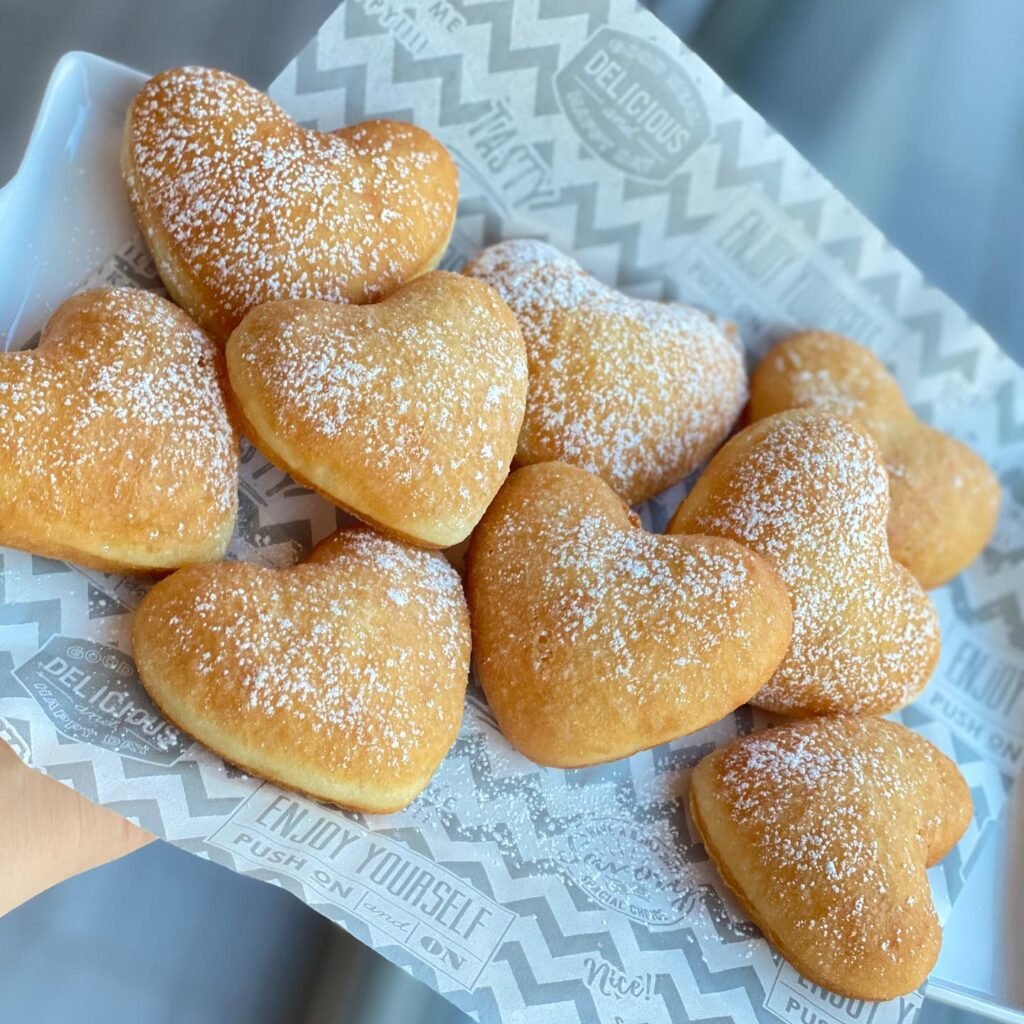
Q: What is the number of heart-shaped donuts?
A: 9